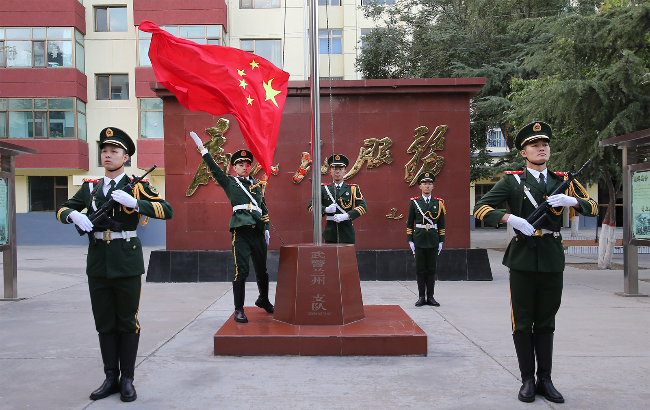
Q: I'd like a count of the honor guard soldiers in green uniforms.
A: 5